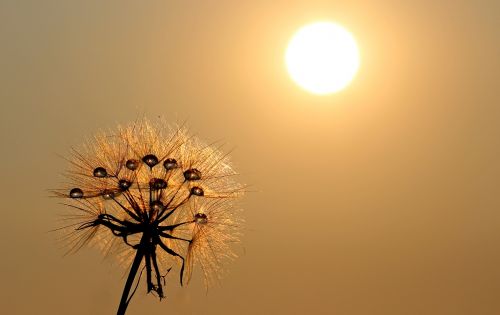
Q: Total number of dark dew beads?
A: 12